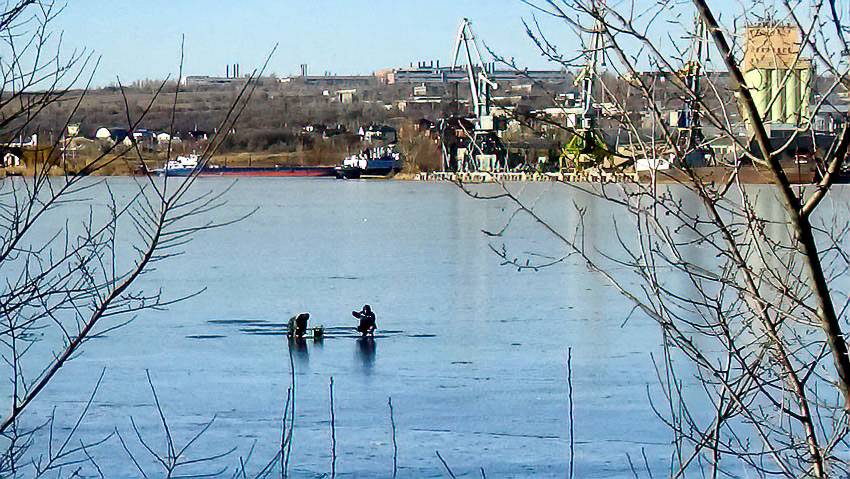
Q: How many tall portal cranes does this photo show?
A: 3